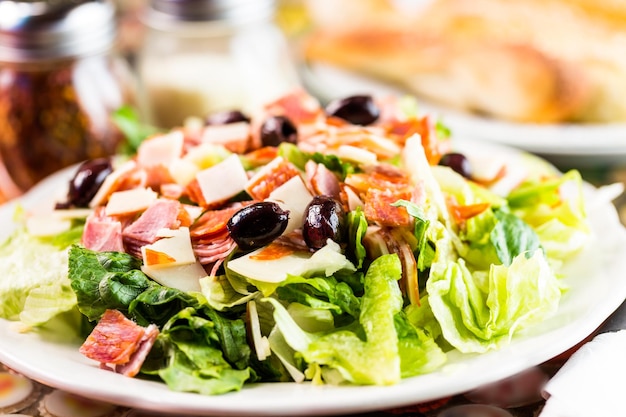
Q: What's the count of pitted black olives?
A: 7